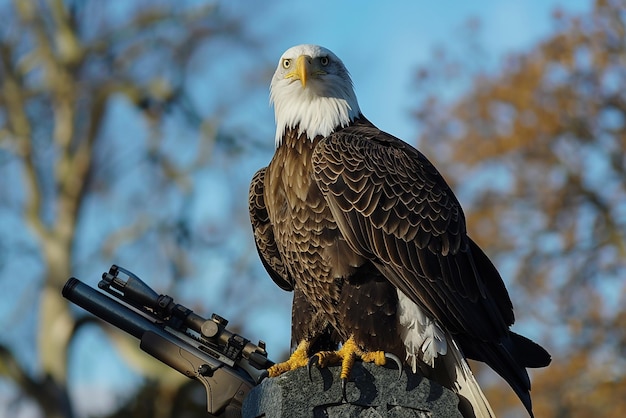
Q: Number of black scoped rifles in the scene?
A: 1